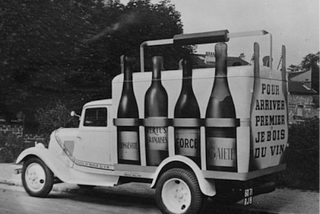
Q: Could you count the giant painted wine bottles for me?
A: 4